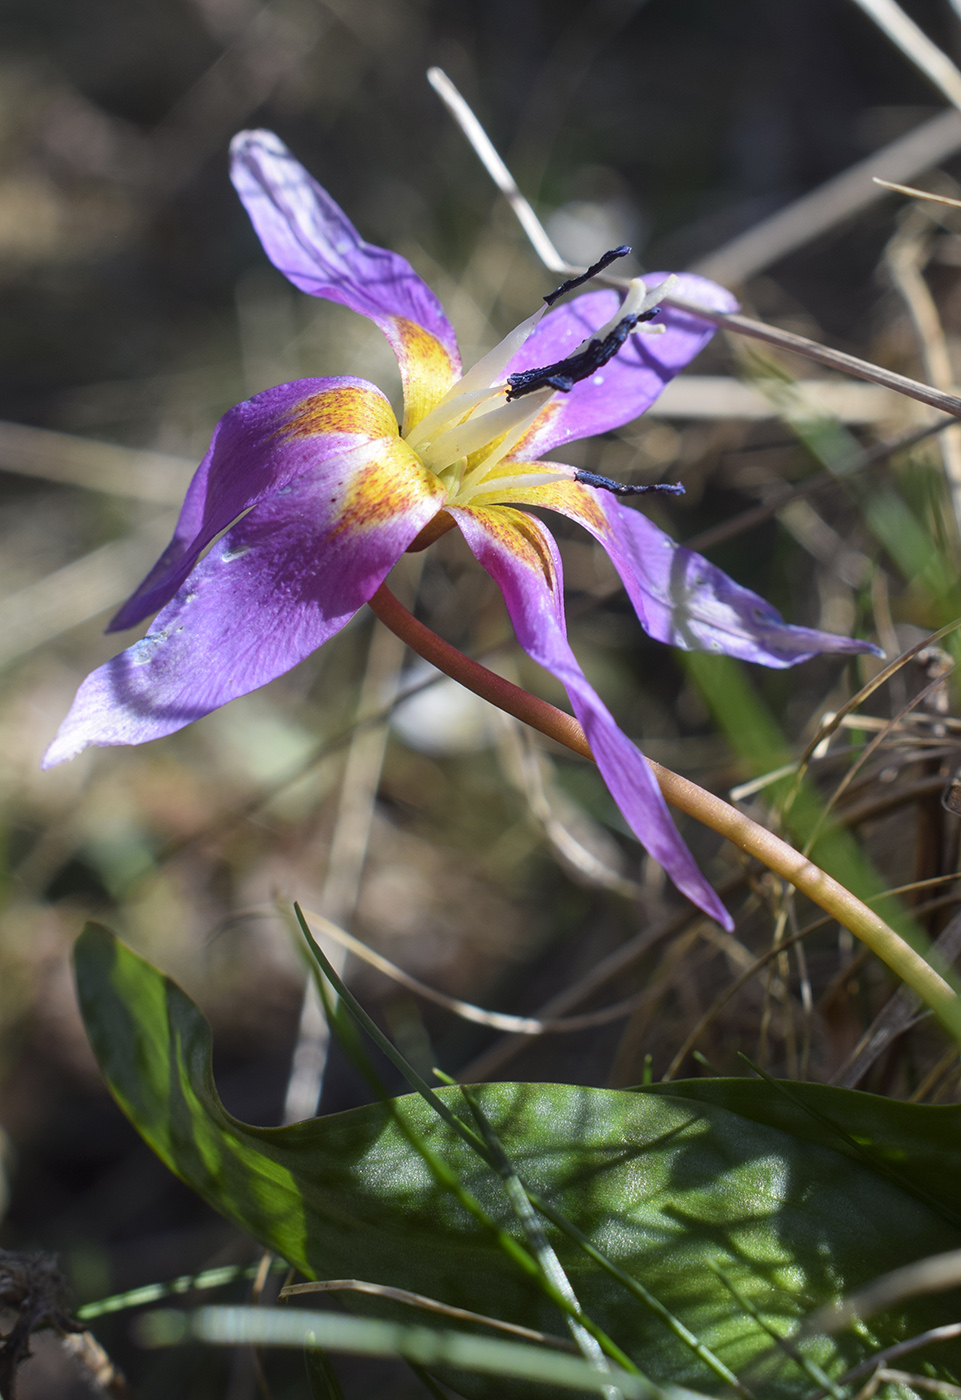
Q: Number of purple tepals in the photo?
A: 6